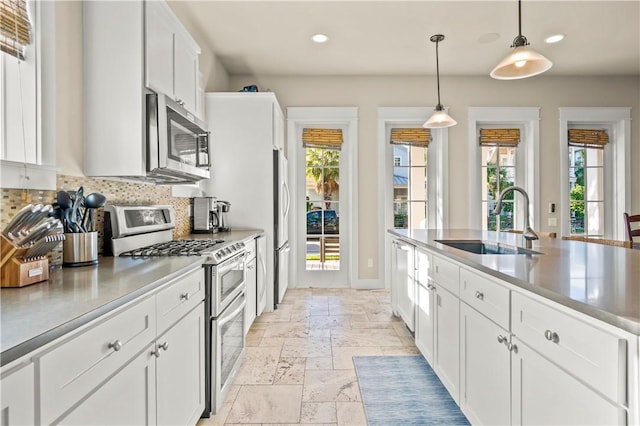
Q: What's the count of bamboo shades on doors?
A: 4